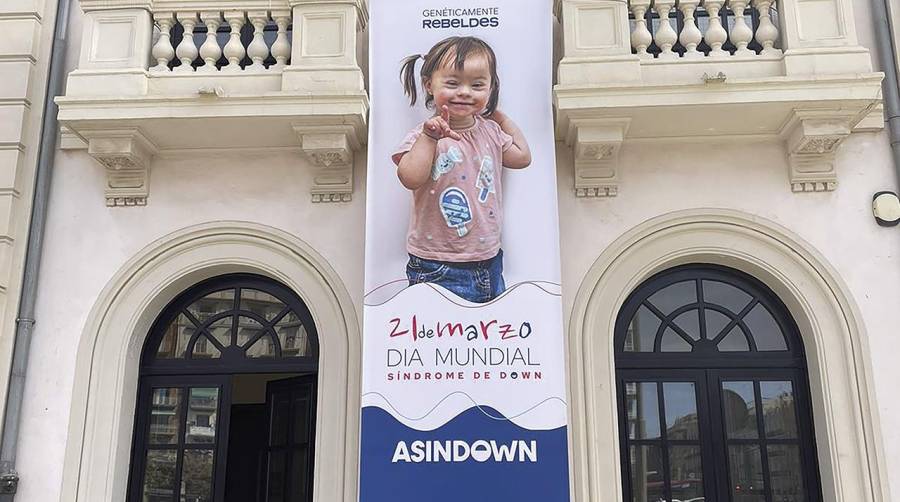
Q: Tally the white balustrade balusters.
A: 12